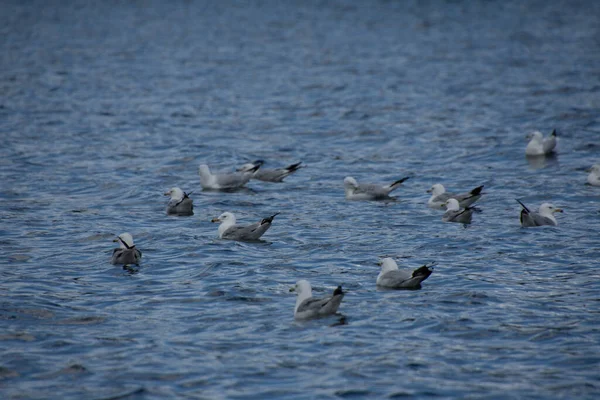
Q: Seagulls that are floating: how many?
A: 13